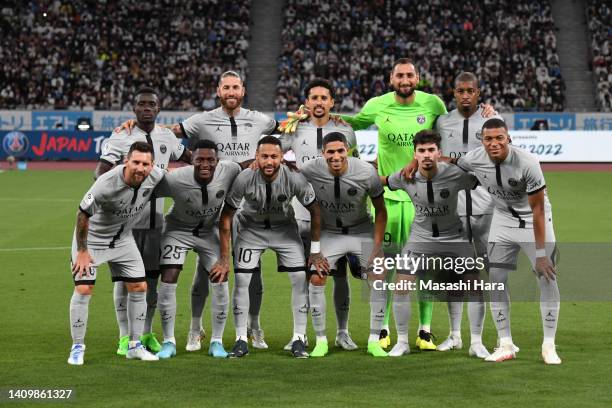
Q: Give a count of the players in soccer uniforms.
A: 11